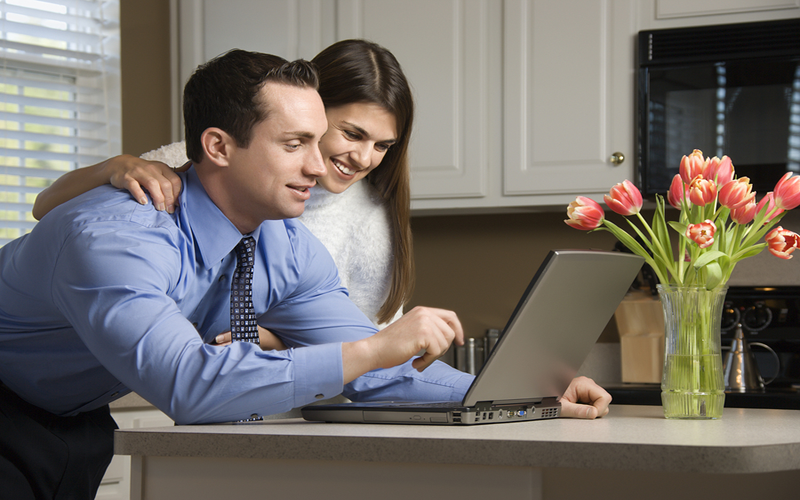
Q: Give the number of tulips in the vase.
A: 12